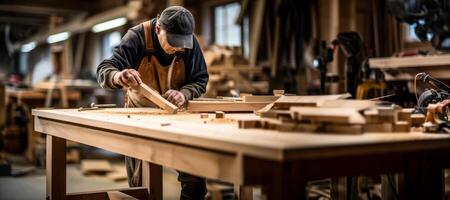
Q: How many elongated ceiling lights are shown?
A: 3